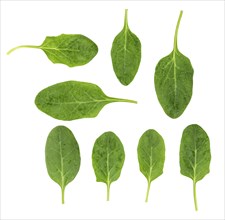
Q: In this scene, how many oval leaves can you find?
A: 8